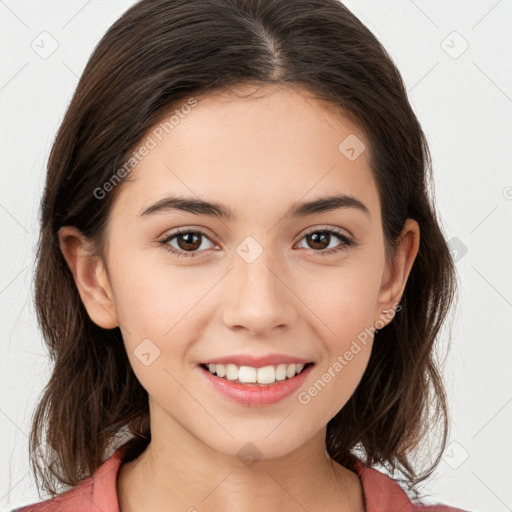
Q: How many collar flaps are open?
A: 2